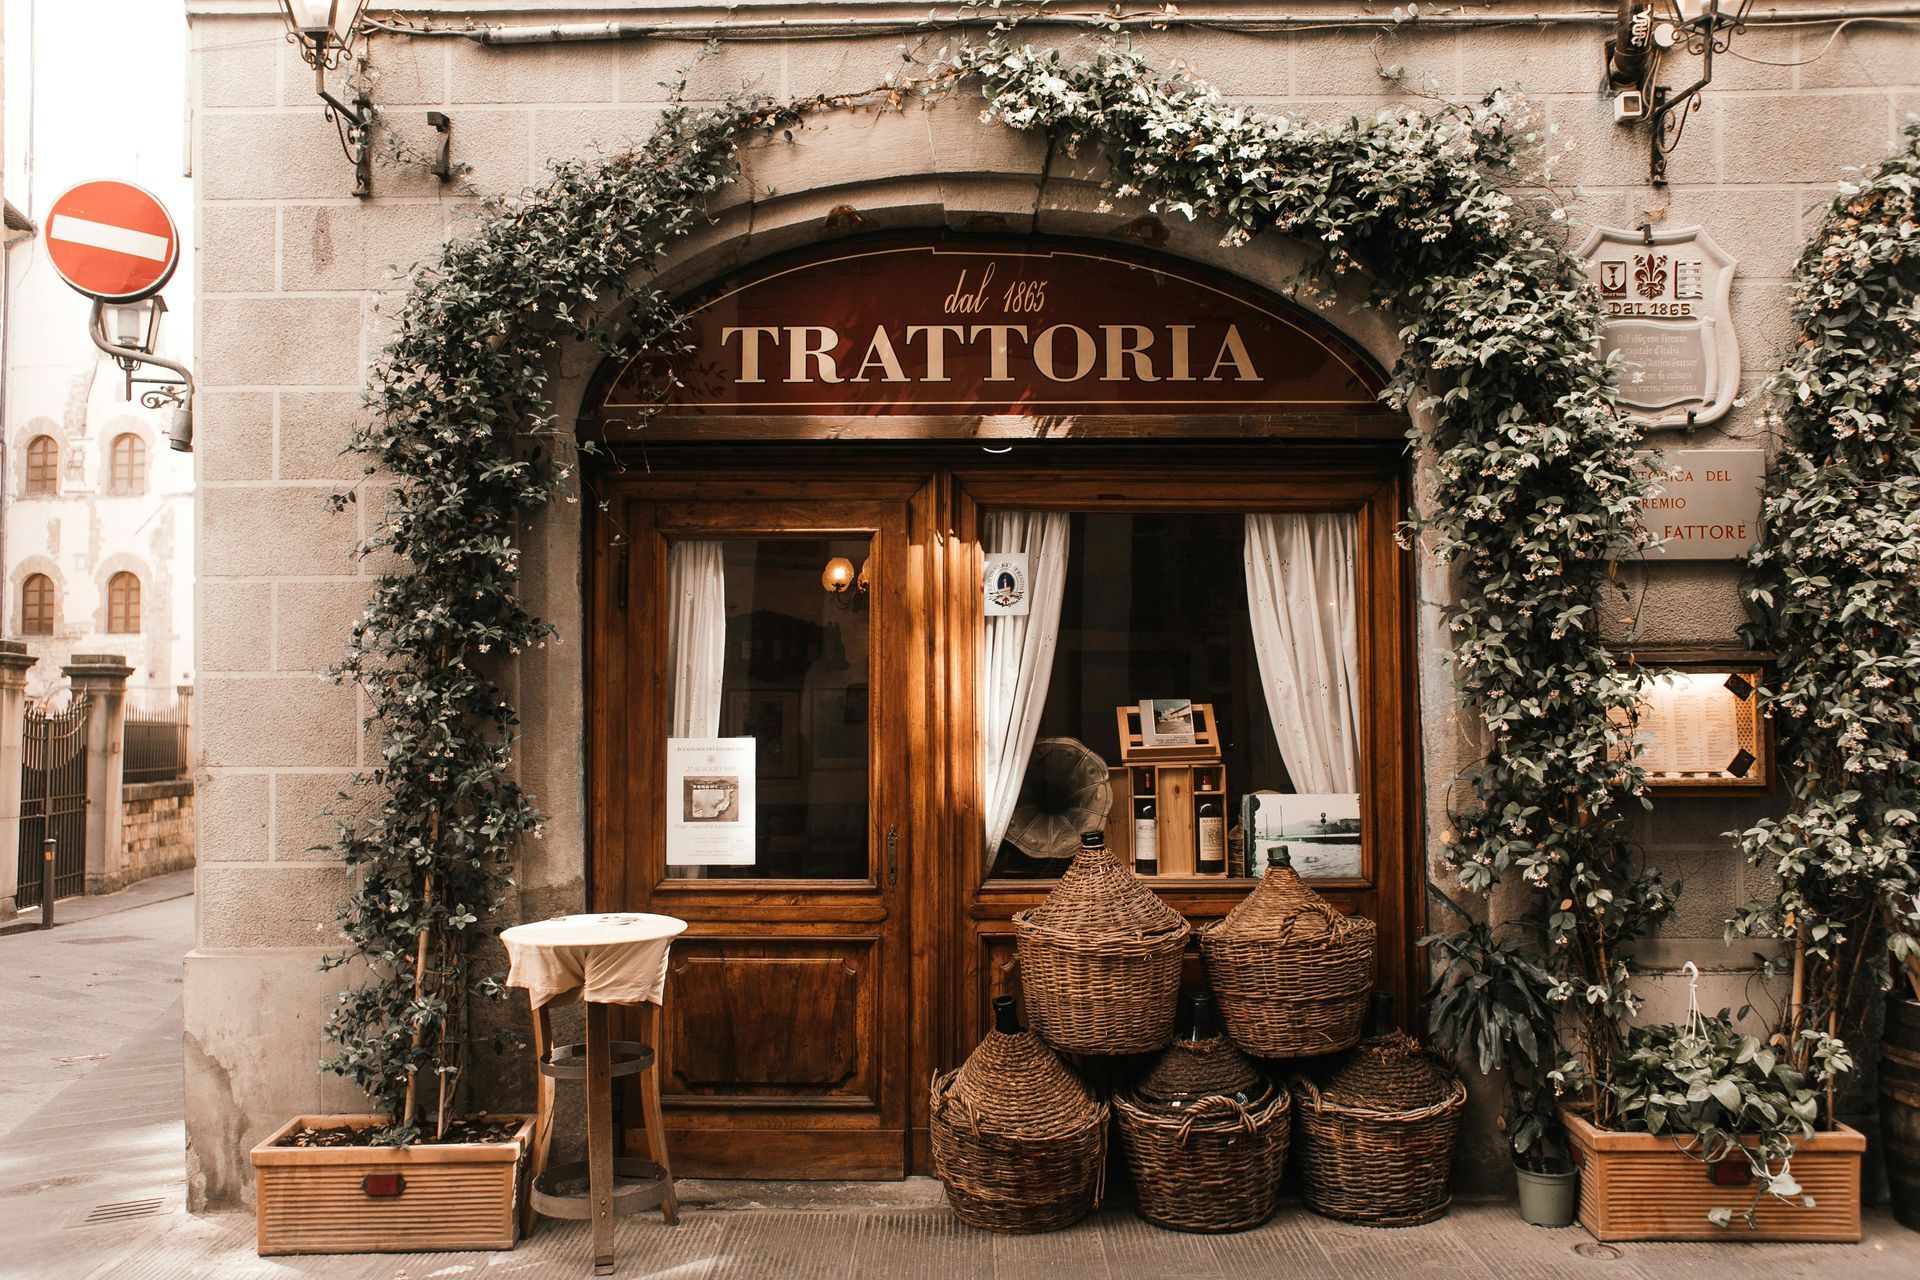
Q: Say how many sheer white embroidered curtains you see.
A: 3